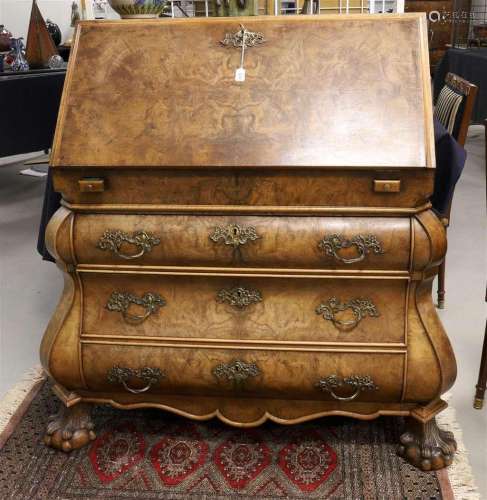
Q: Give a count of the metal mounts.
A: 10